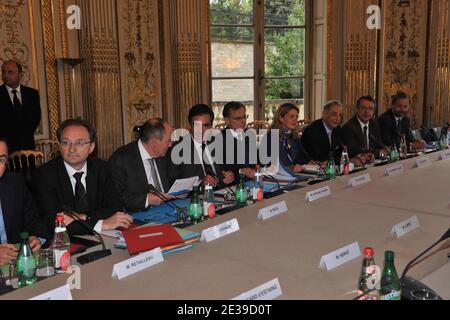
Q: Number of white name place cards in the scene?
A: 12